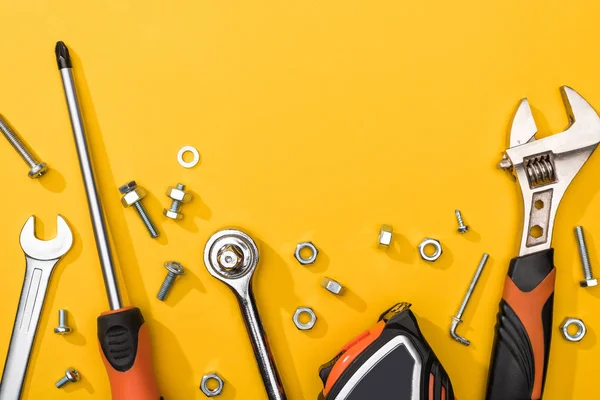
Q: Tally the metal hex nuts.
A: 9